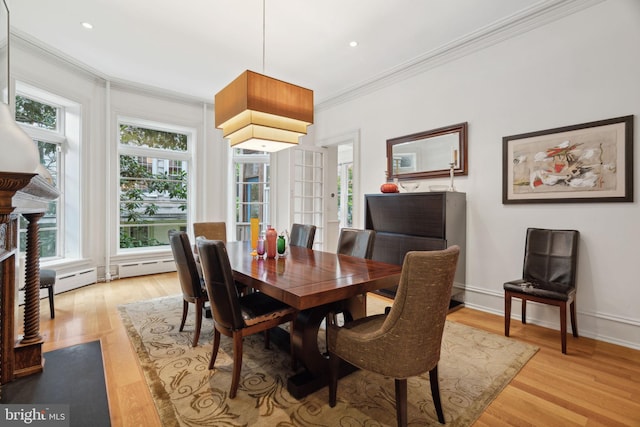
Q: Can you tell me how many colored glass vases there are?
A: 4